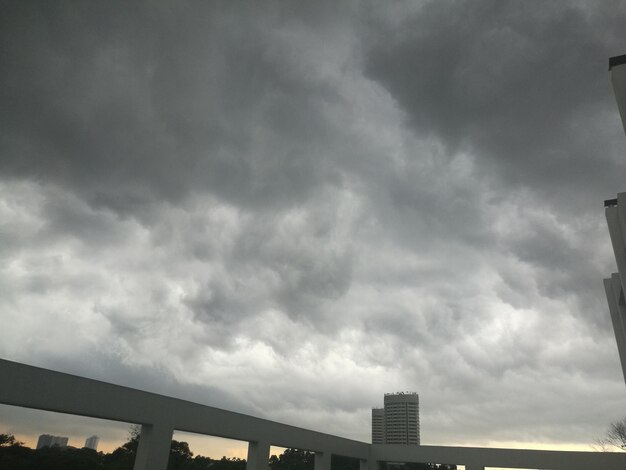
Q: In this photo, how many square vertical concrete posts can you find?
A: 5